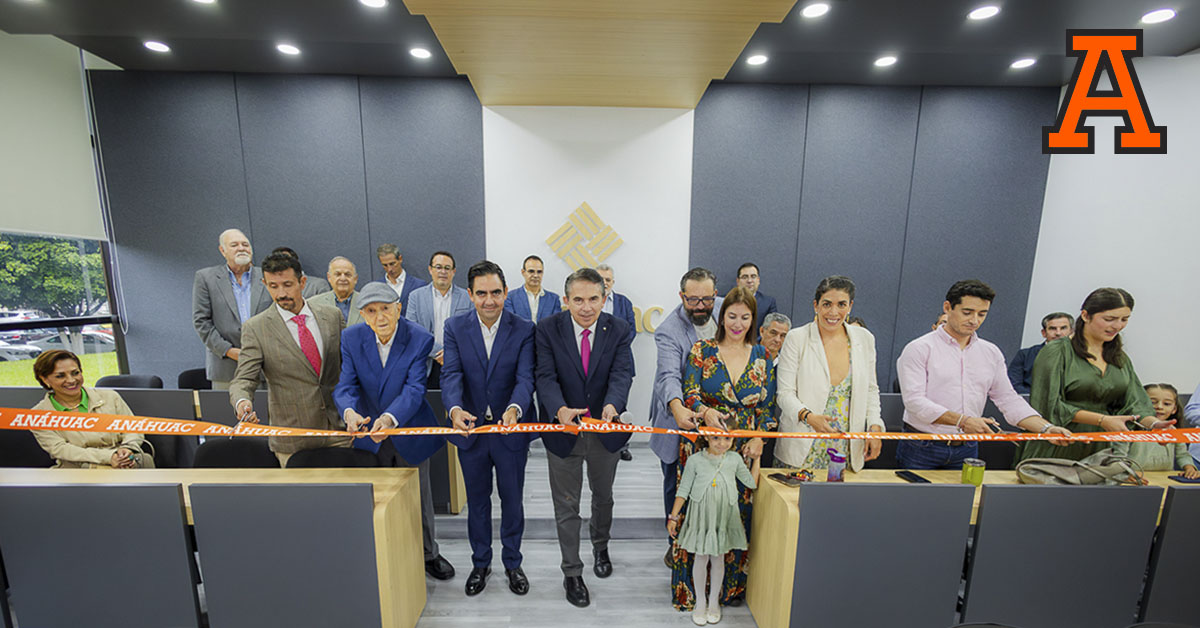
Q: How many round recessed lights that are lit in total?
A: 11